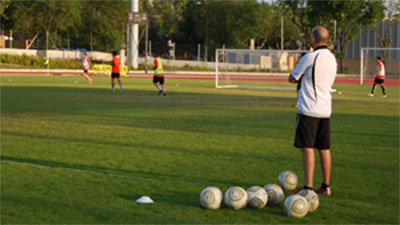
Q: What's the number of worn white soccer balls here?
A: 7